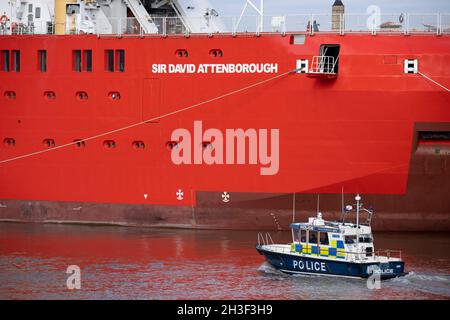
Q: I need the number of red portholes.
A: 13